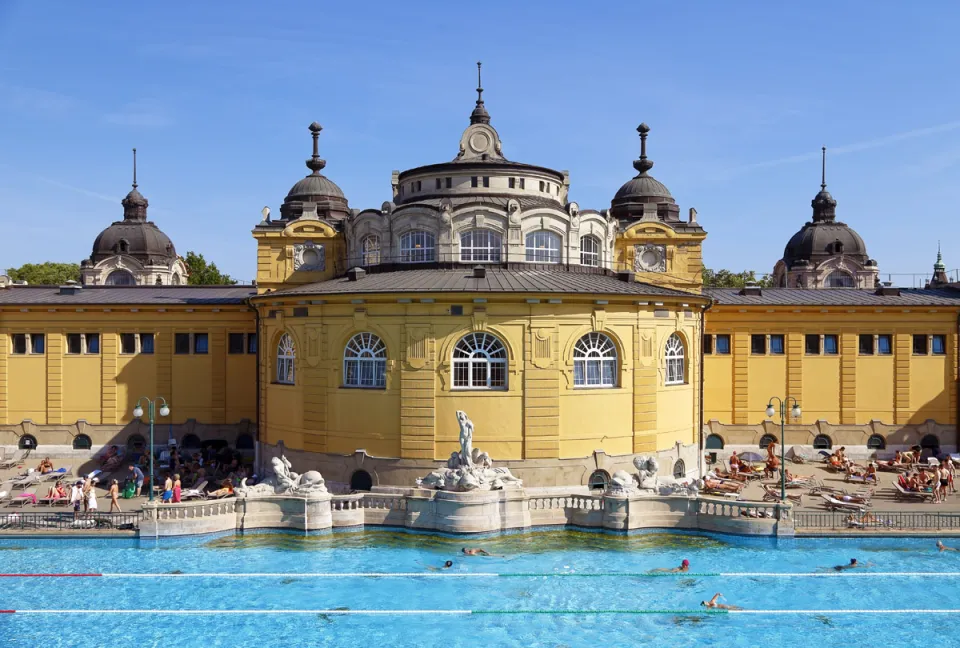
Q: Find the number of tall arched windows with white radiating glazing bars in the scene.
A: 5